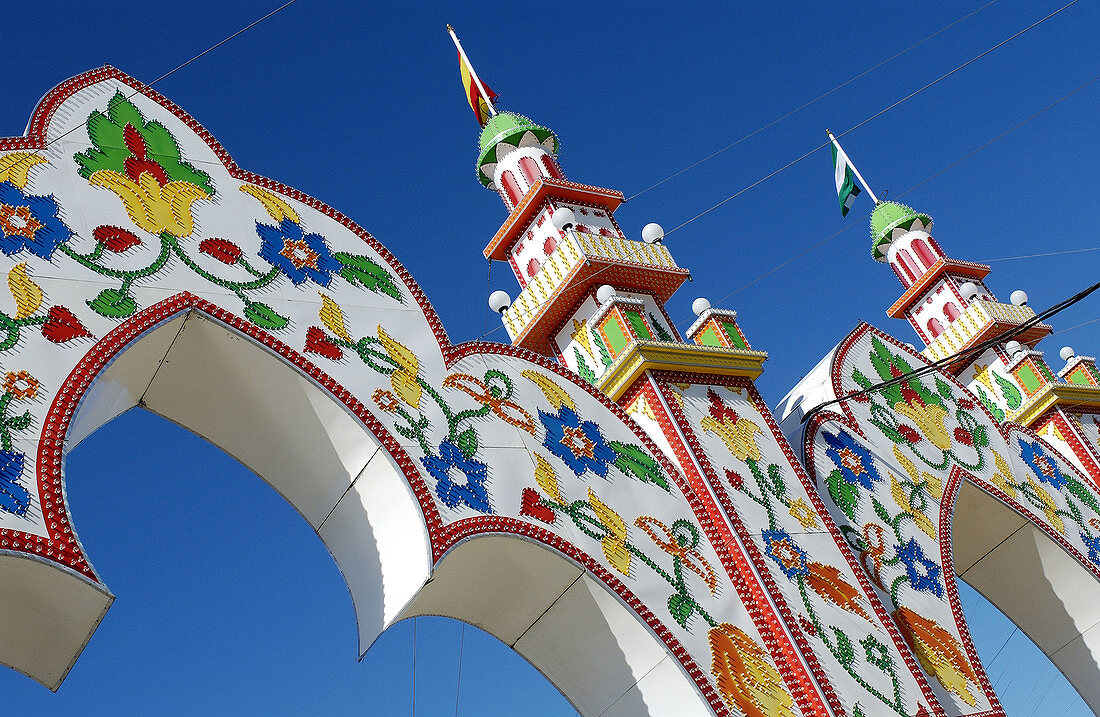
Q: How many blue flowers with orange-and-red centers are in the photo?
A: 6